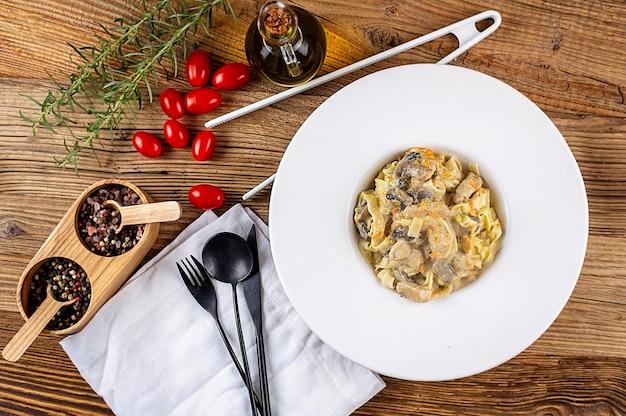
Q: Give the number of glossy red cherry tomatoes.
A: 8